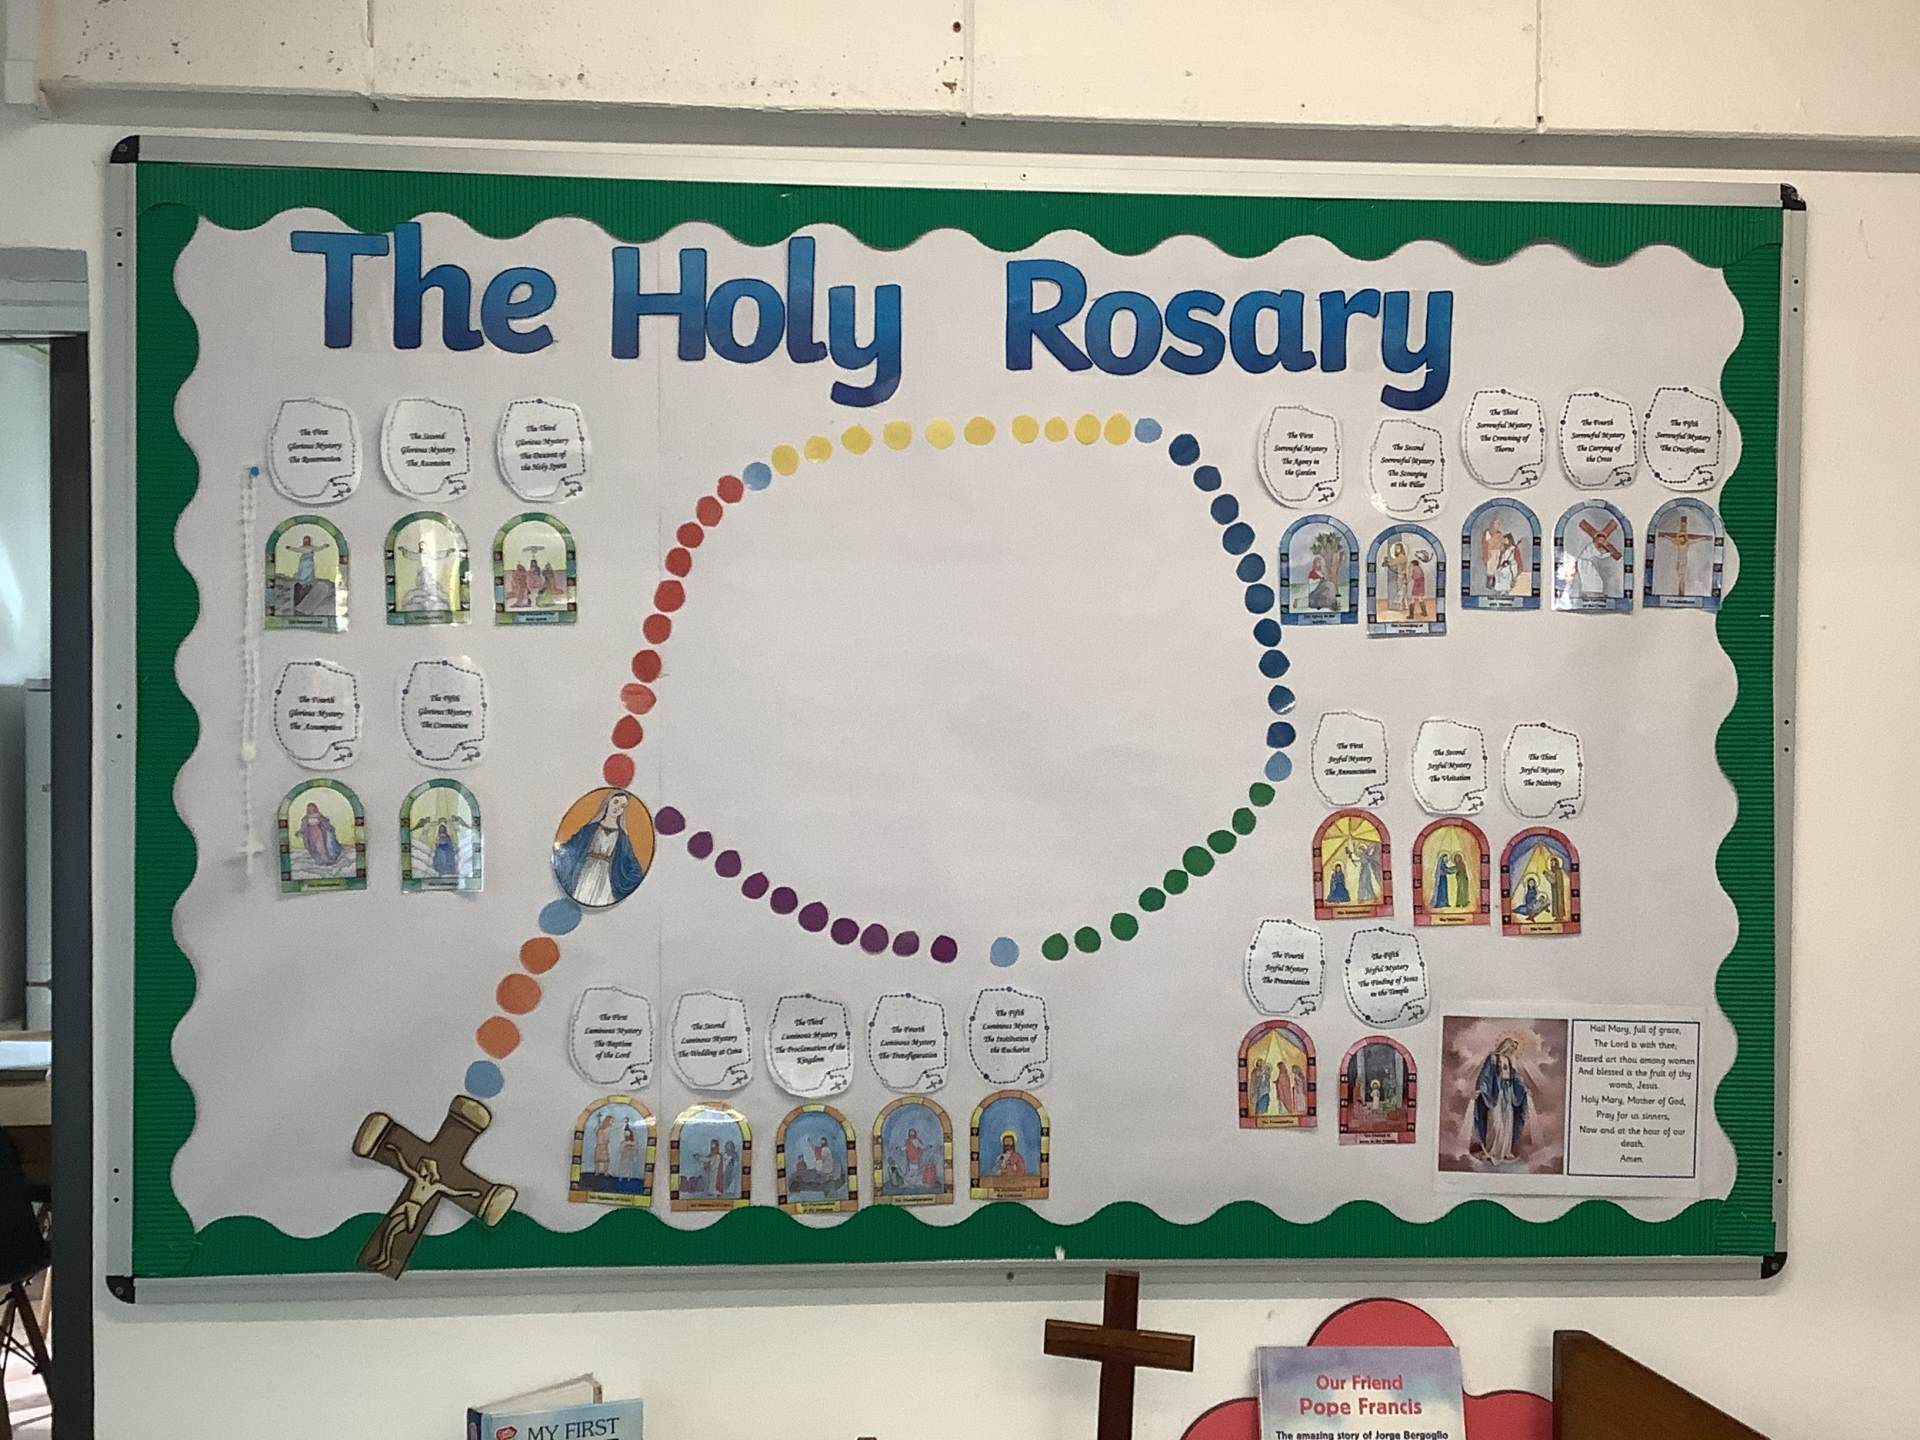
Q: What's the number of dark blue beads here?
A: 10